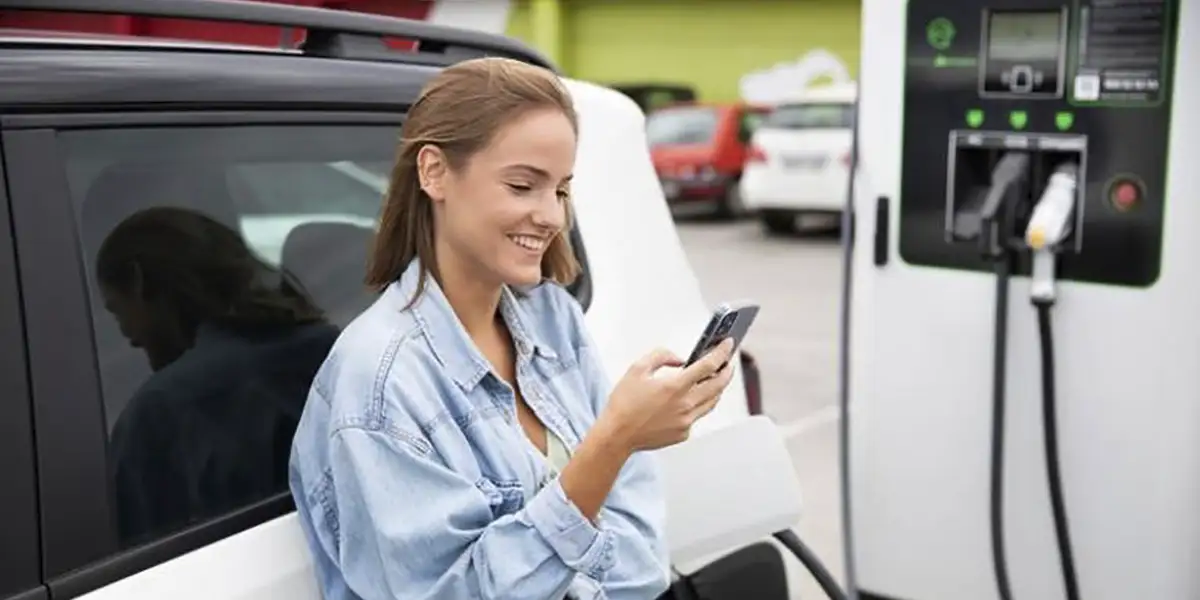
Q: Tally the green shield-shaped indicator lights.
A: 3